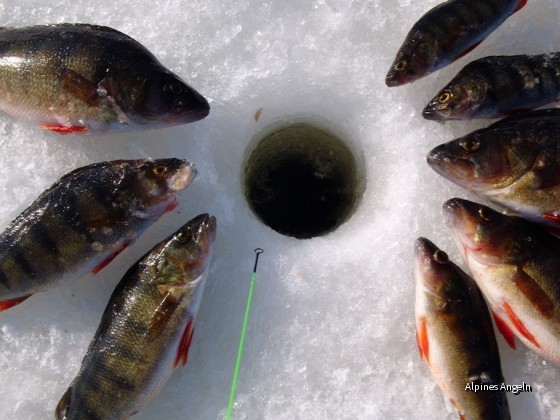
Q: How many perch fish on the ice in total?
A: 8